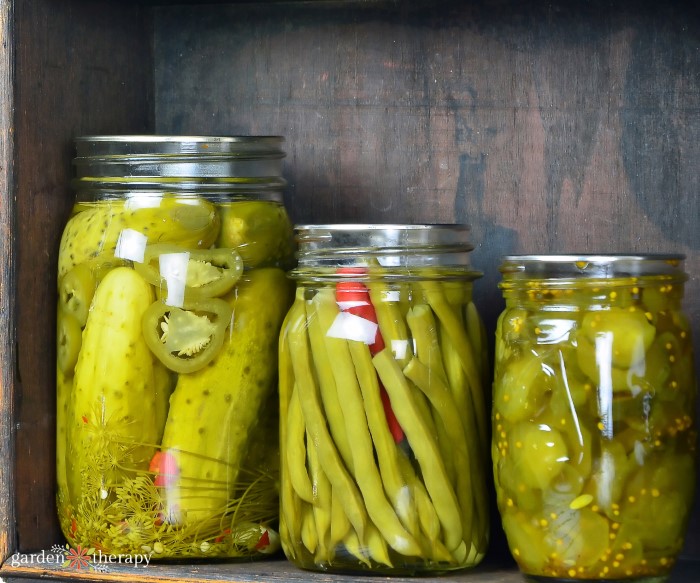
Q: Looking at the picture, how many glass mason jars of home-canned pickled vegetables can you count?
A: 3